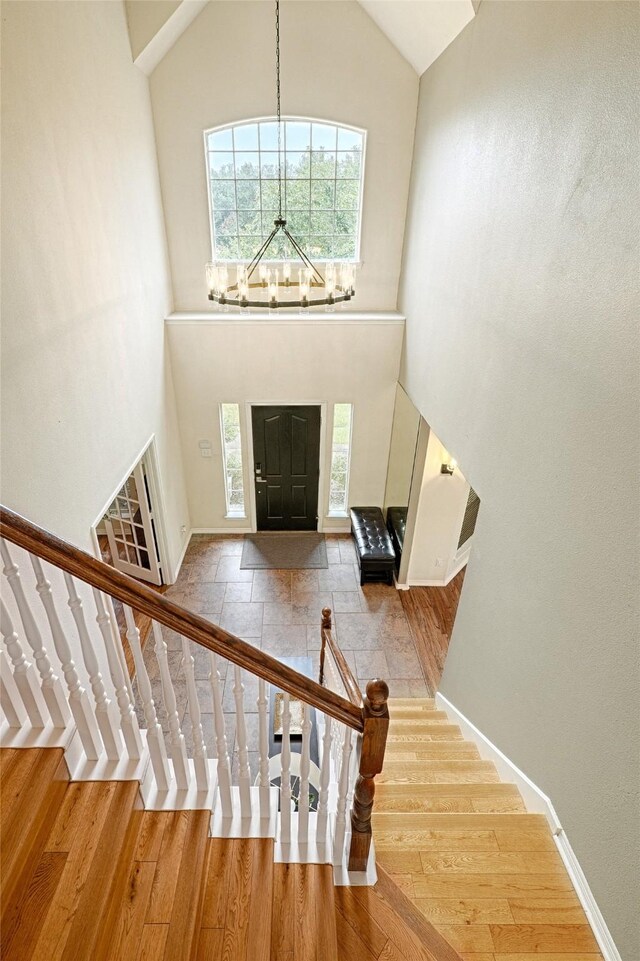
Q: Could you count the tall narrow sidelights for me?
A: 2